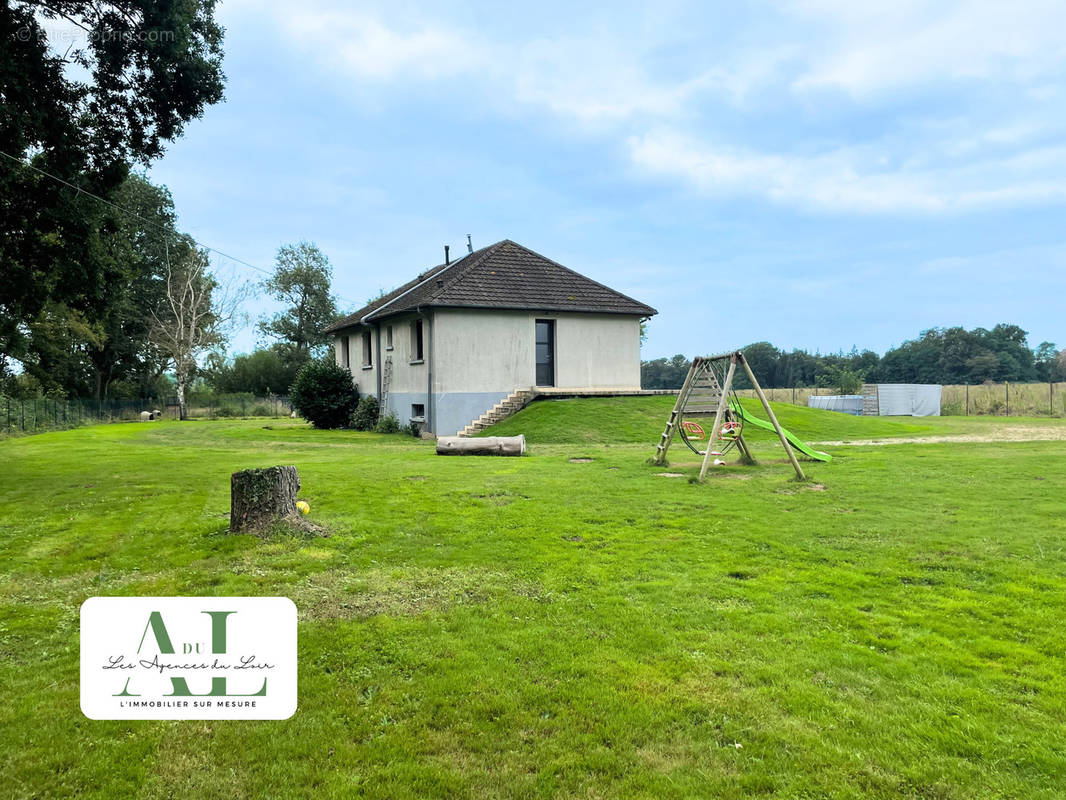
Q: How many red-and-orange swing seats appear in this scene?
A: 2